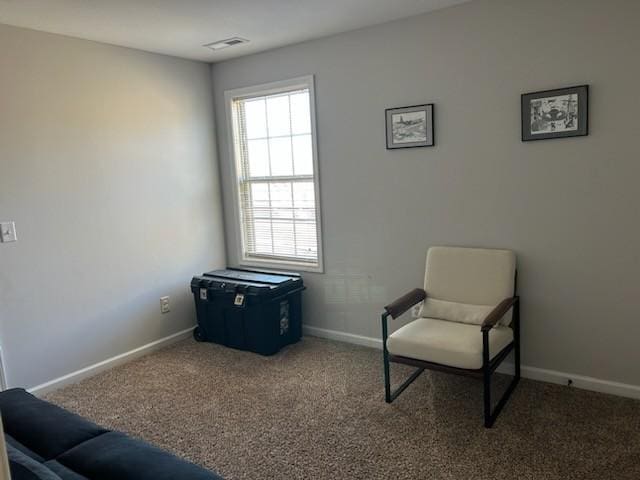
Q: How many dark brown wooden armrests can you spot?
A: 2